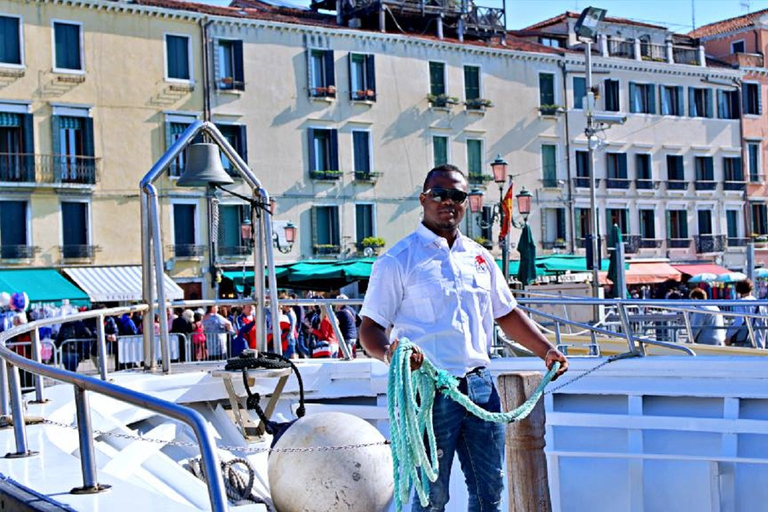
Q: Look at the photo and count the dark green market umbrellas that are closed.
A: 2